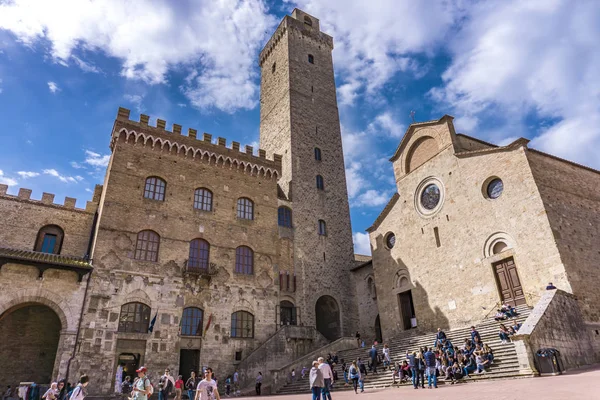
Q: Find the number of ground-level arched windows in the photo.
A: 3